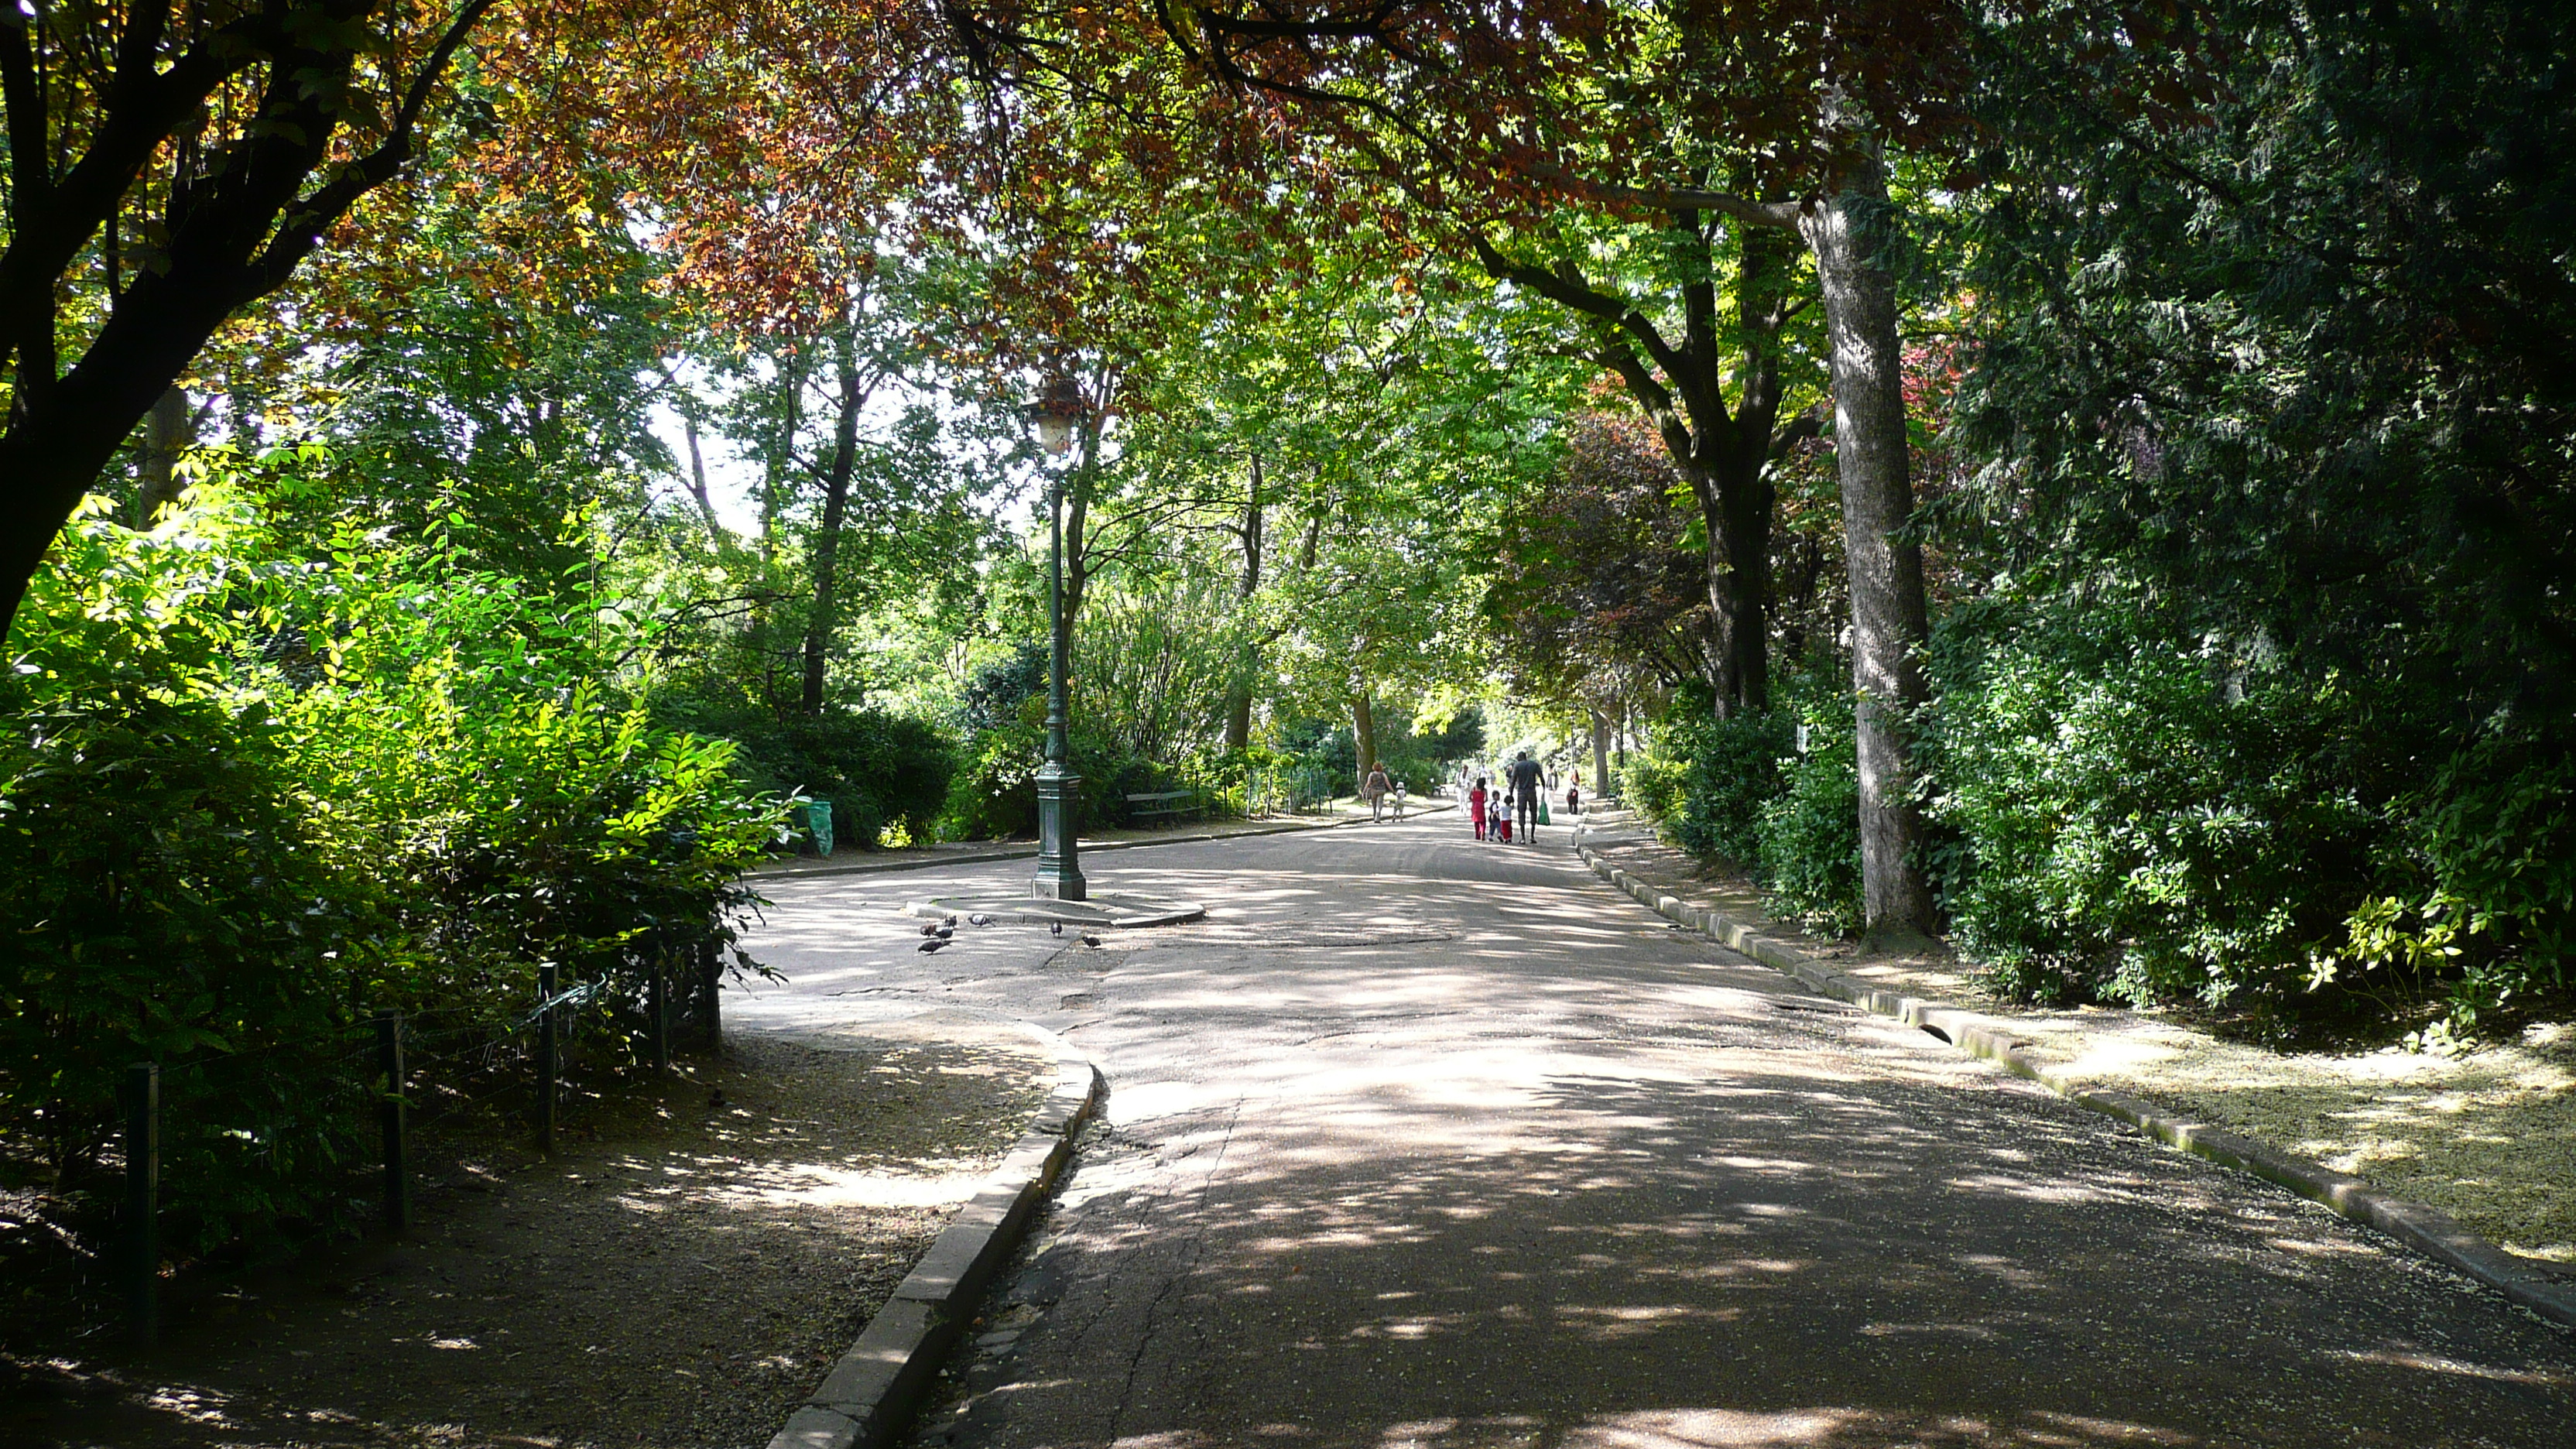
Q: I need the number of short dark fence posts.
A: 5